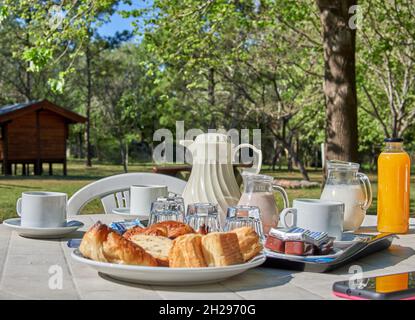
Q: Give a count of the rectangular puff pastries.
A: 3